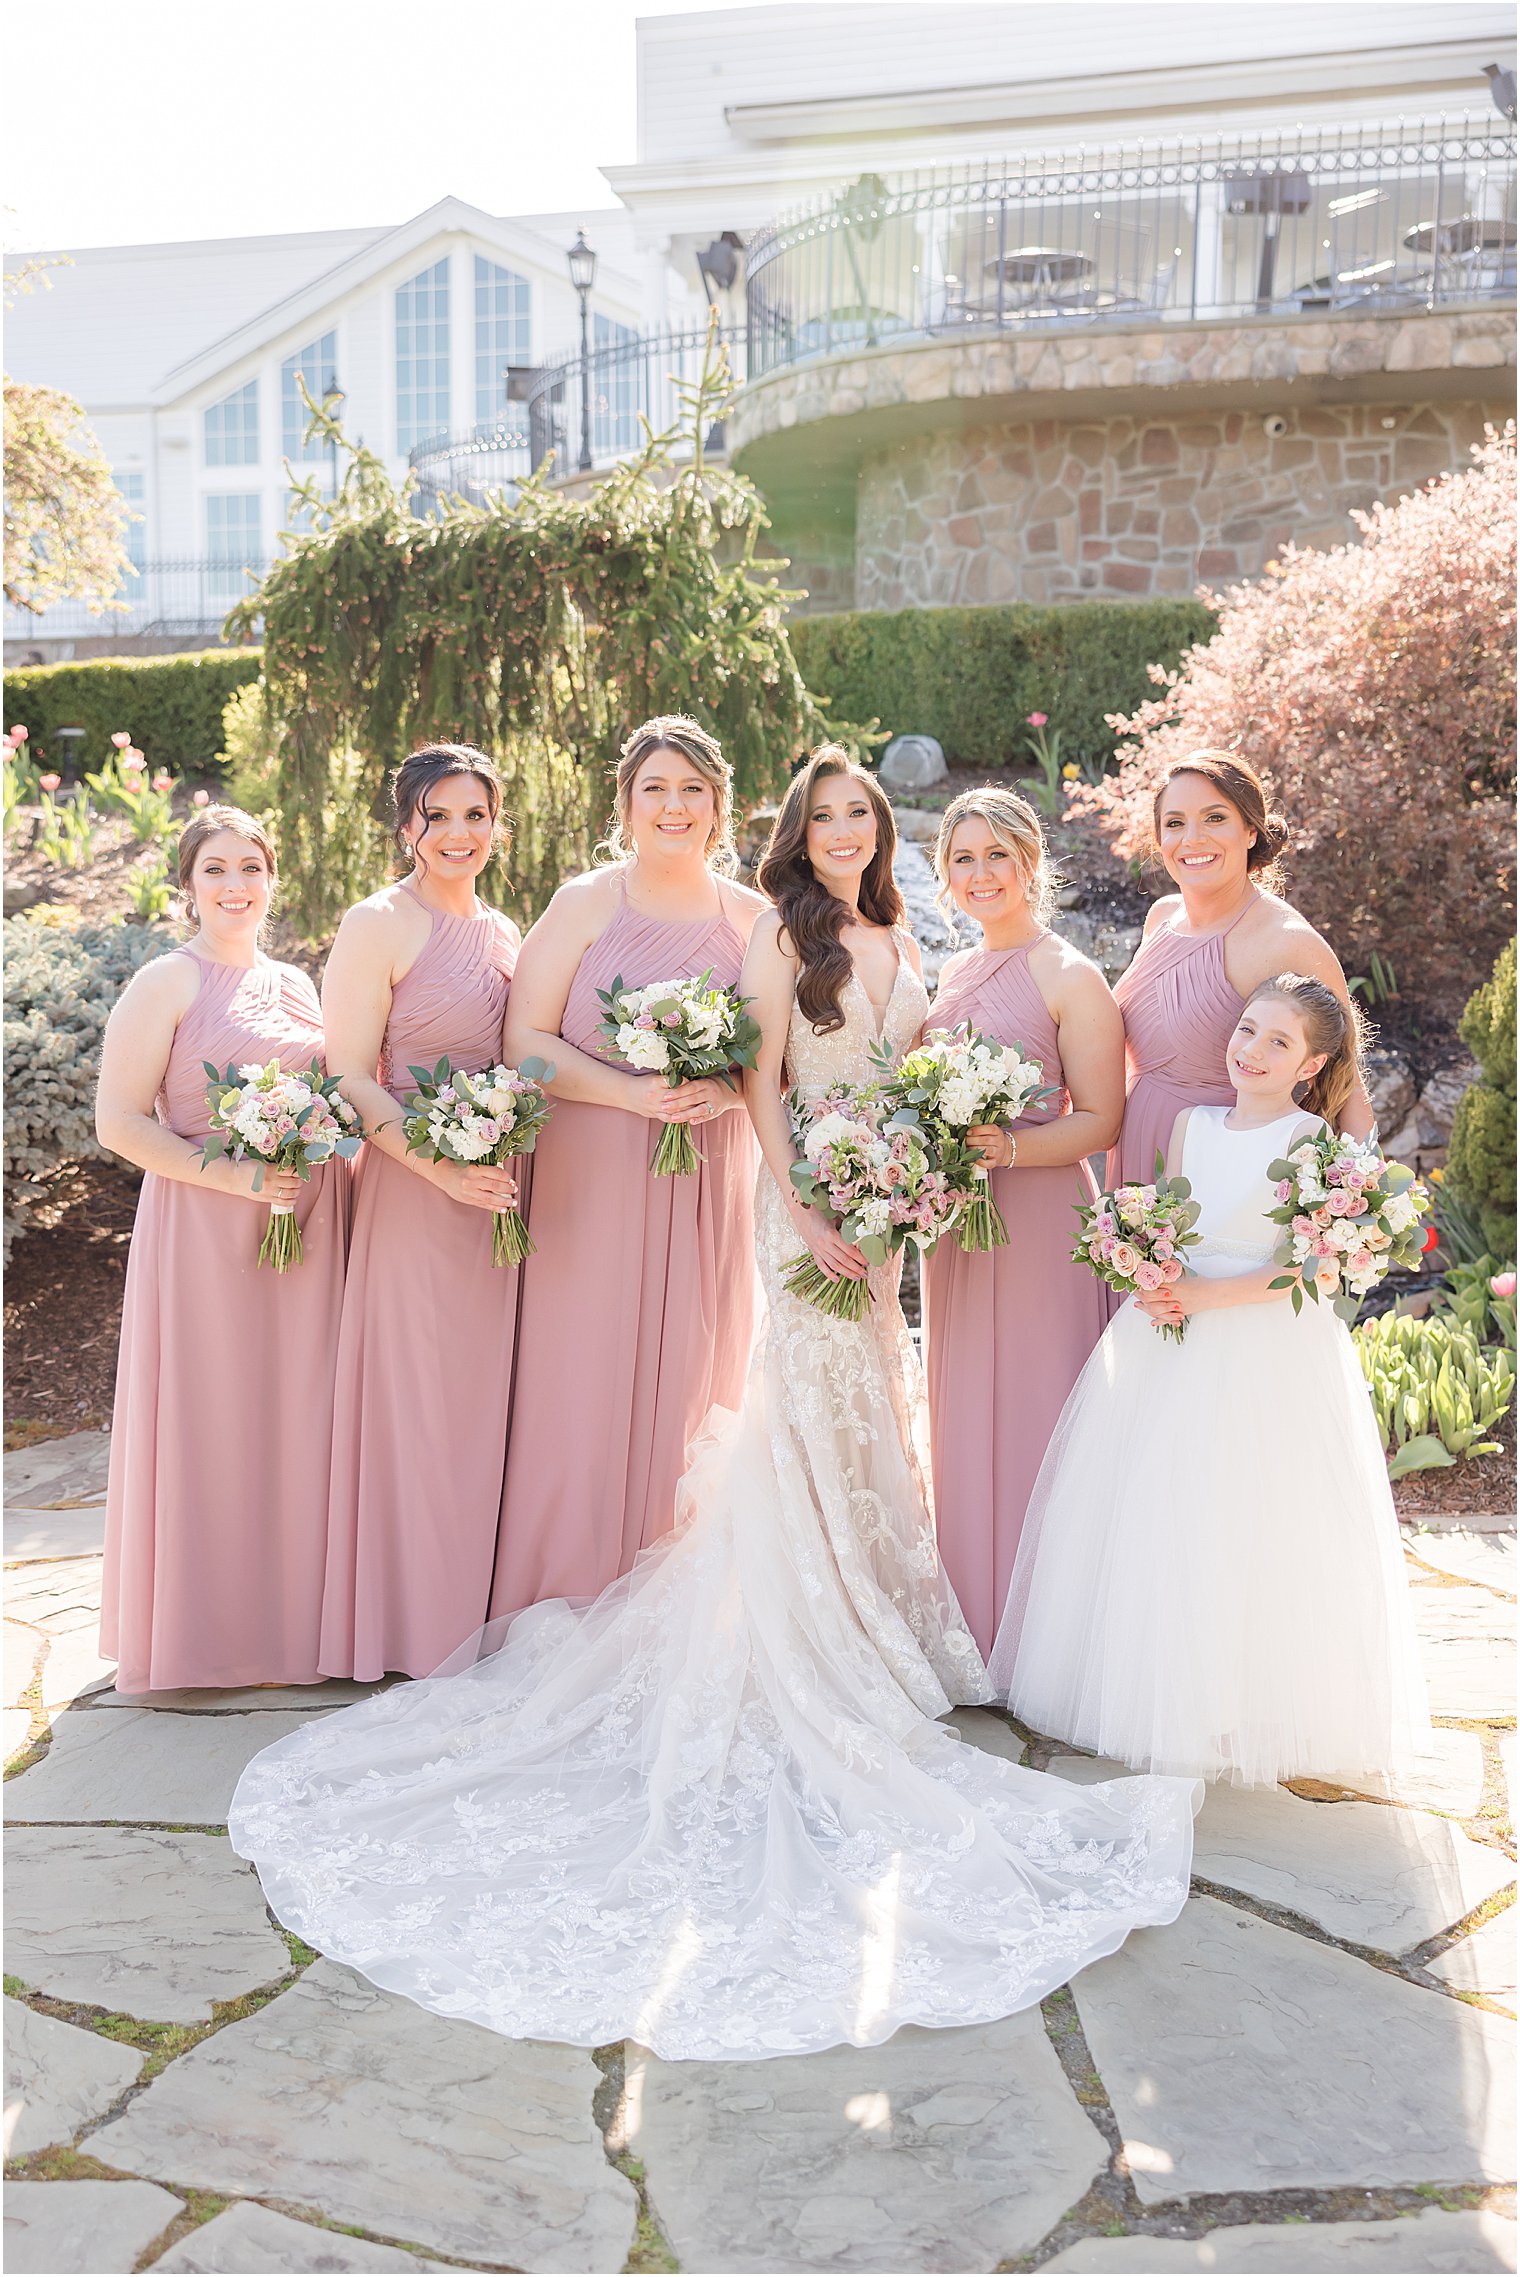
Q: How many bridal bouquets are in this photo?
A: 7